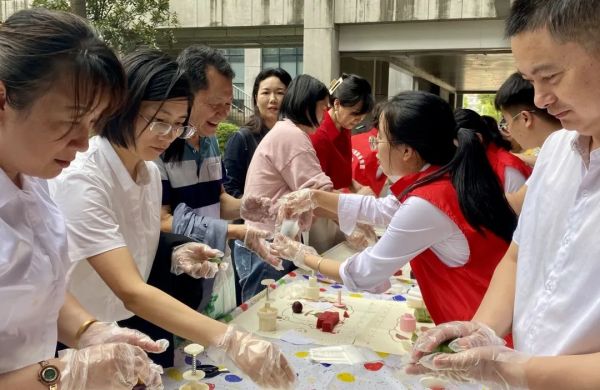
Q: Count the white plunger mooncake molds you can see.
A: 3